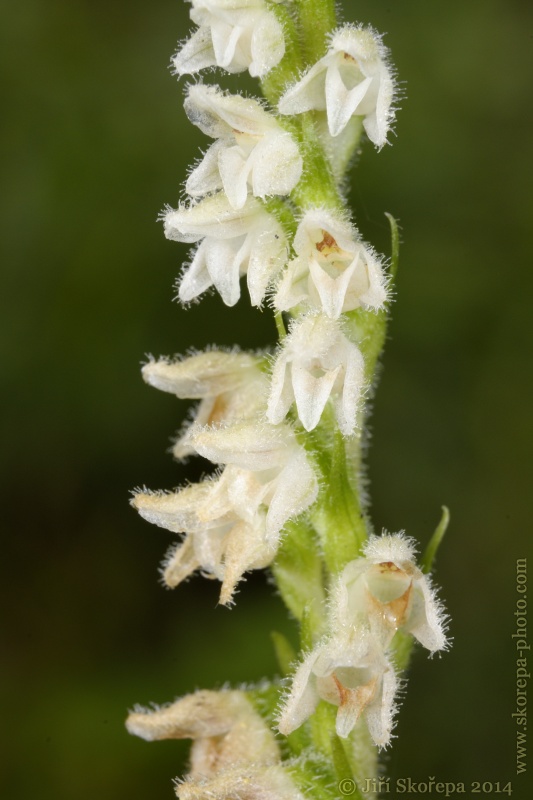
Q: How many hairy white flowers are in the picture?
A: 13